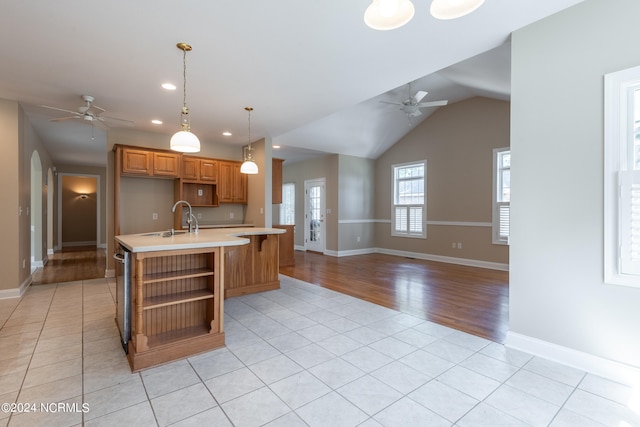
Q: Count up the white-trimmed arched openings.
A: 2